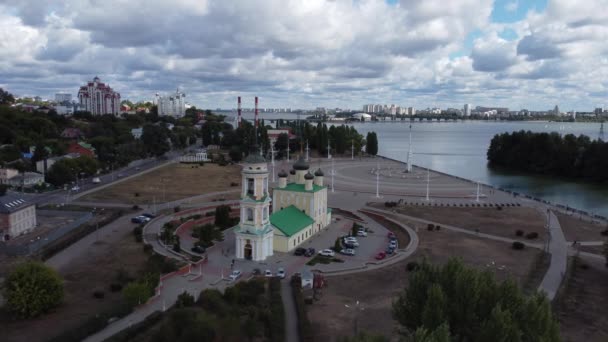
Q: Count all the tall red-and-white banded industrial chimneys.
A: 2